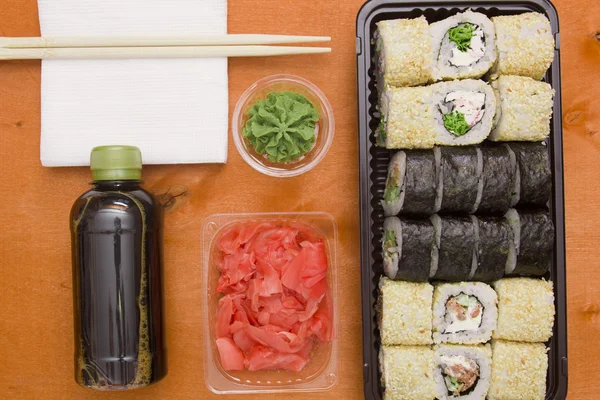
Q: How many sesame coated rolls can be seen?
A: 12